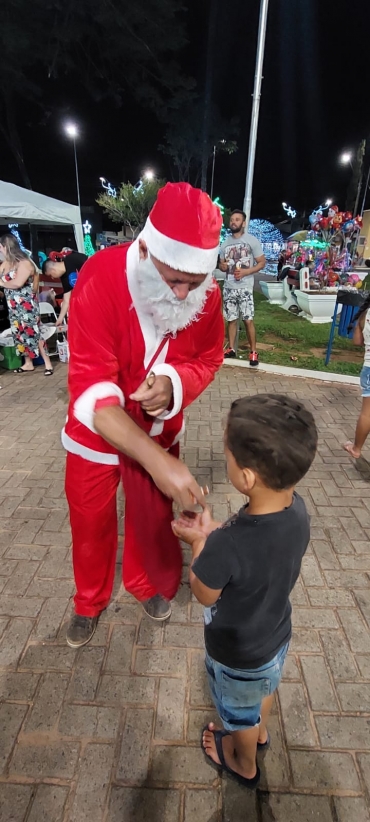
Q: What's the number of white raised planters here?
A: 2